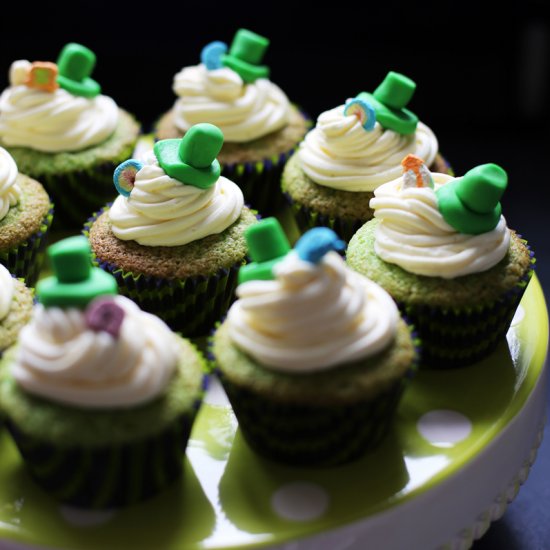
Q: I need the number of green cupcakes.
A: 9